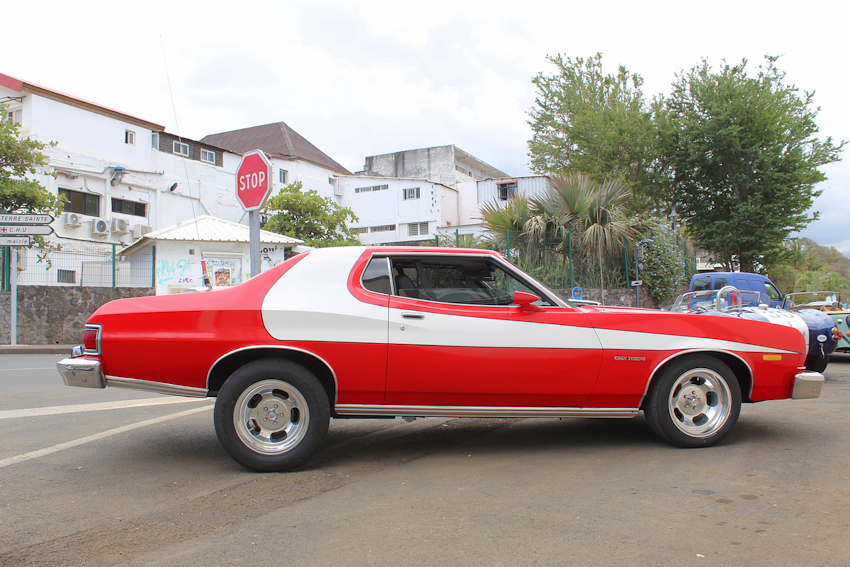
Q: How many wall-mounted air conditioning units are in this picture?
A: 4